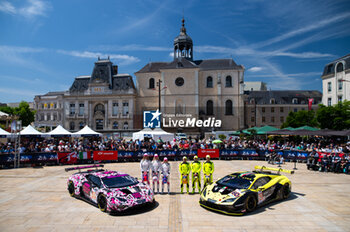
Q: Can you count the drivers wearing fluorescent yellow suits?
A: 3